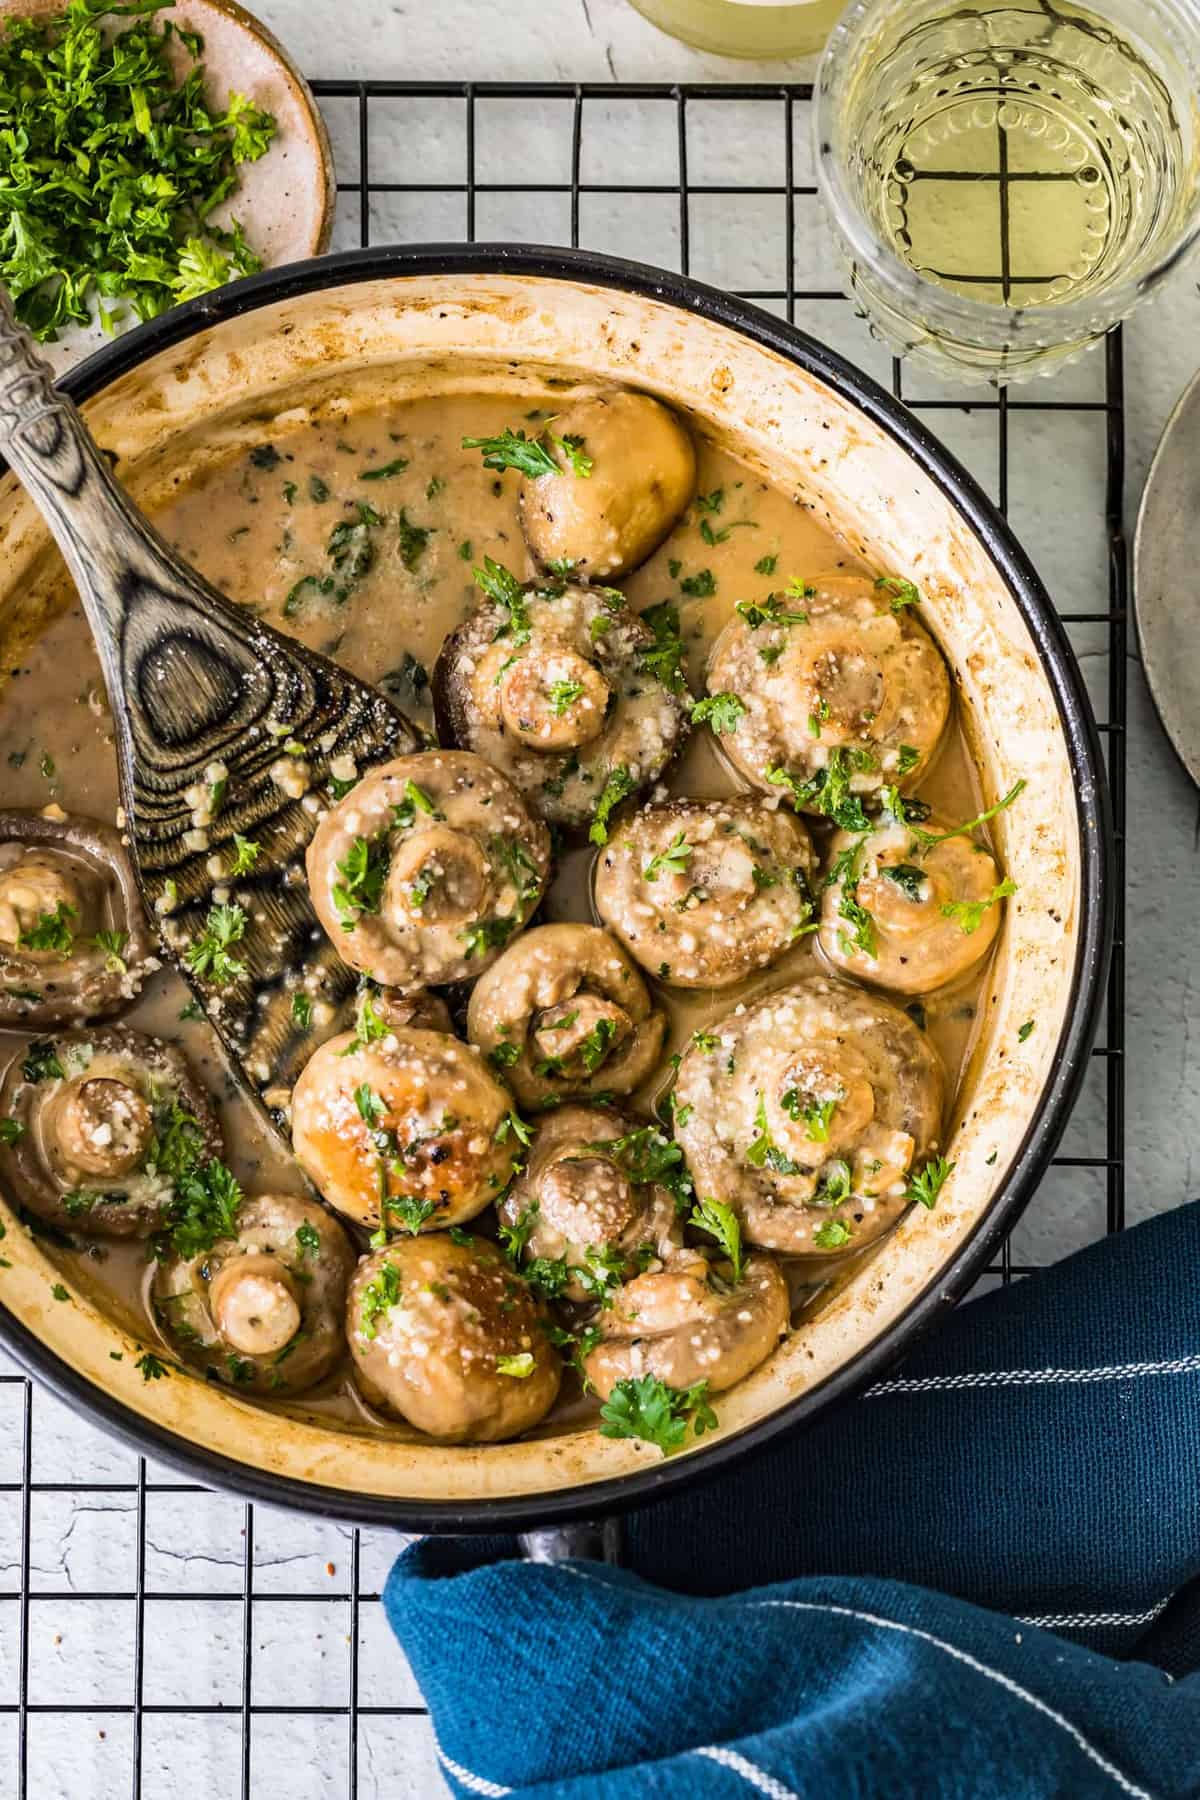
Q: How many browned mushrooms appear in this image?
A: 15